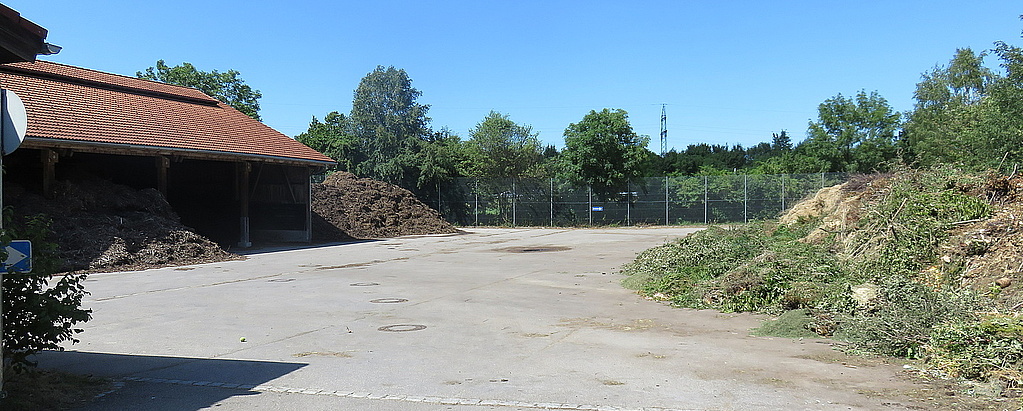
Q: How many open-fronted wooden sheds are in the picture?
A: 1